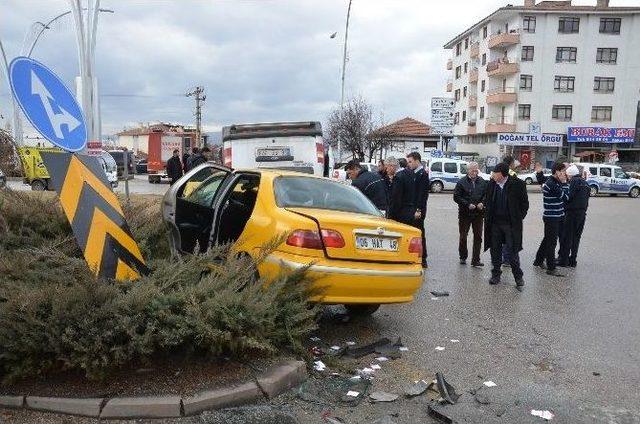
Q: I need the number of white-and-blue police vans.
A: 2